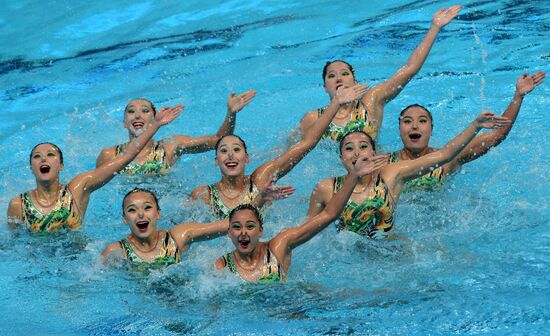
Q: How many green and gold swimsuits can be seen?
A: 8